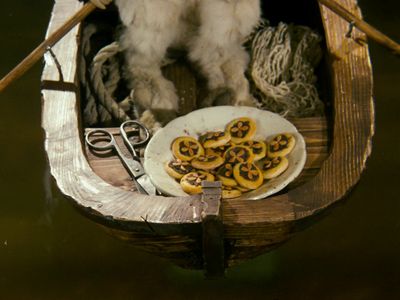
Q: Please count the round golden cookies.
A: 14